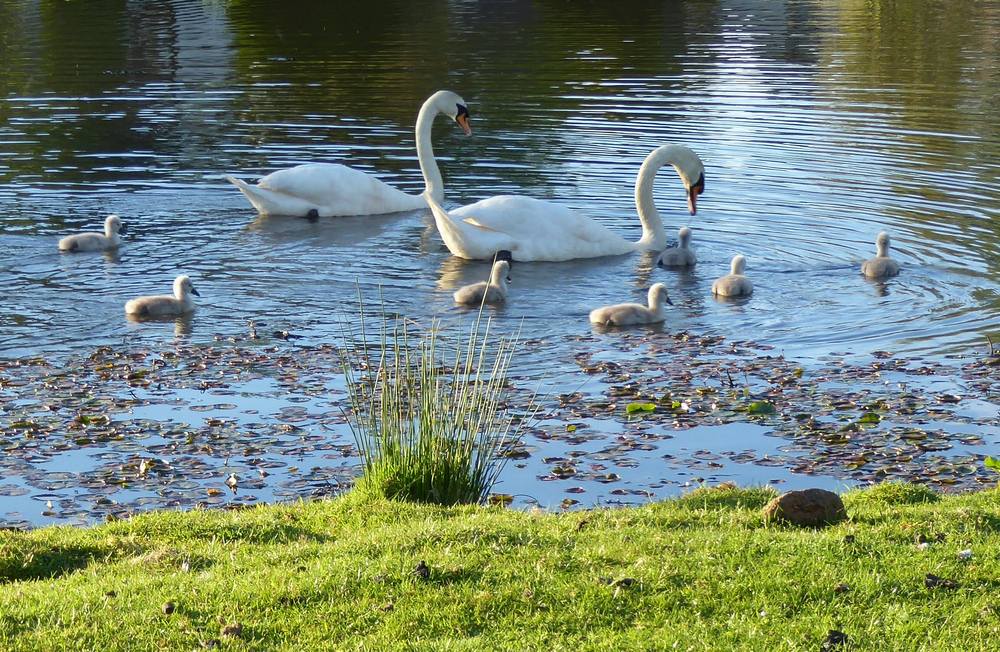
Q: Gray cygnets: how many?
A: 7